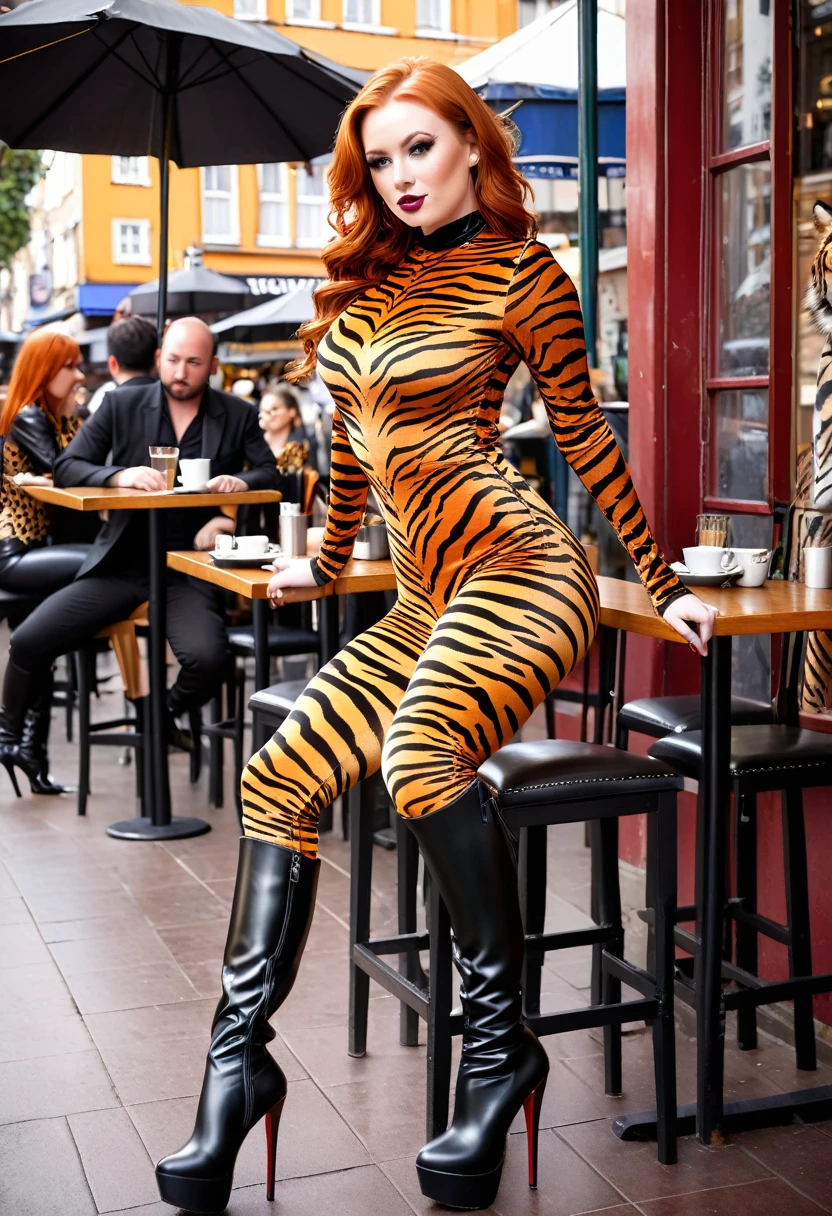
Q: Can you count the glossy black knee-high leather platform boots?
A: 2